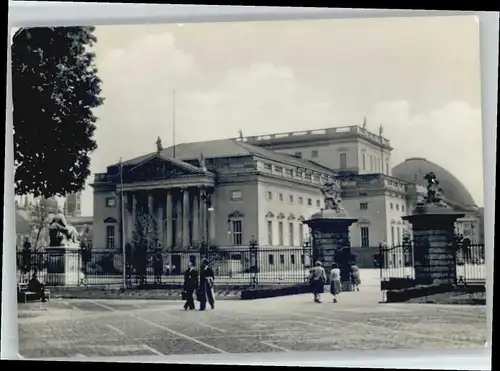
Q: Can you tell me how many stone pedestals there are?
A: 3